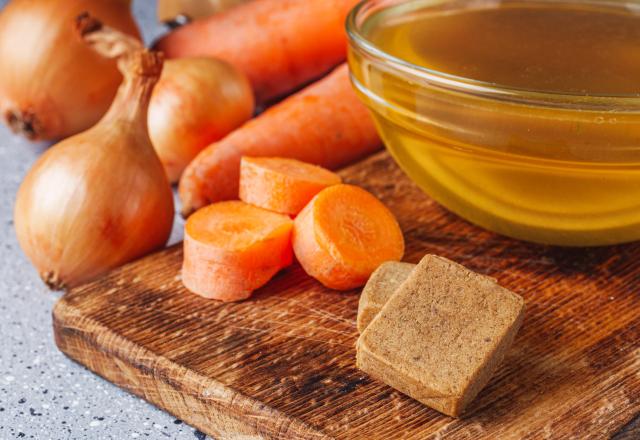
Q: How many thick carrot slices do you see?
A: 3